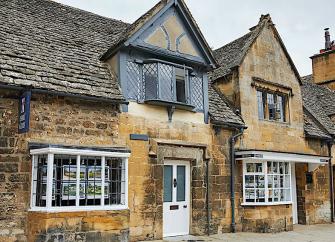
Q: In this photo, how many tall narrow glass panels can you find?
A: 2